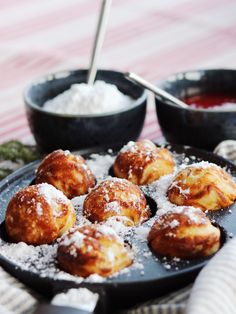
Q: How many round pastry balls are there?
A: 7